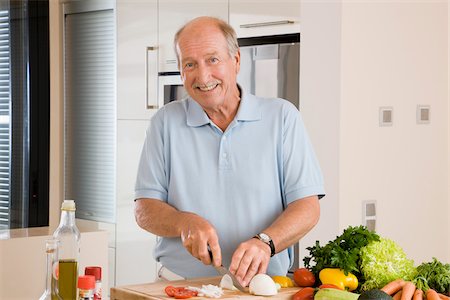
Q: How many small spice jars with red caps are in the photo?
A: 2